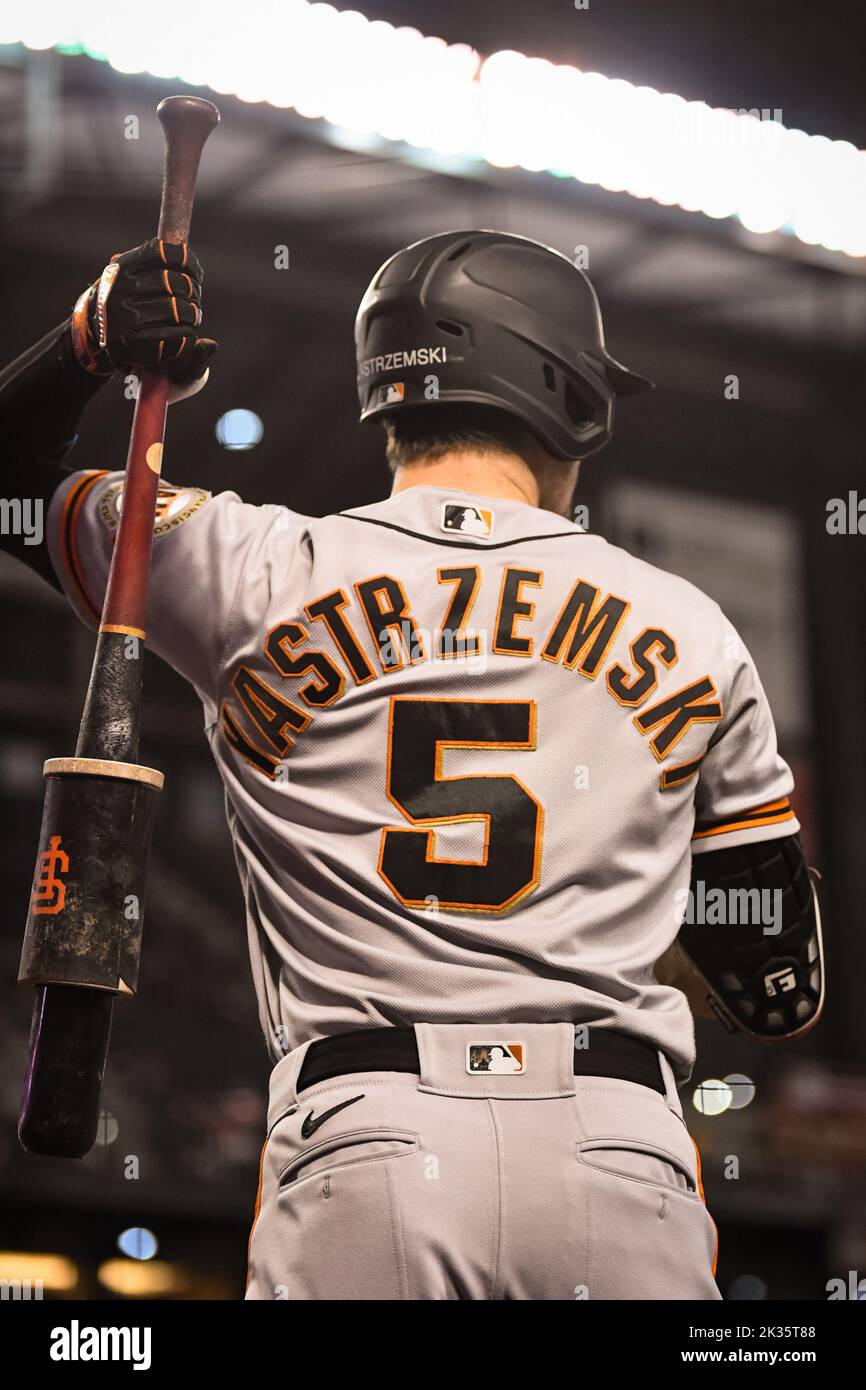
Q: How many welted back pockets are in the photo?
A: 2